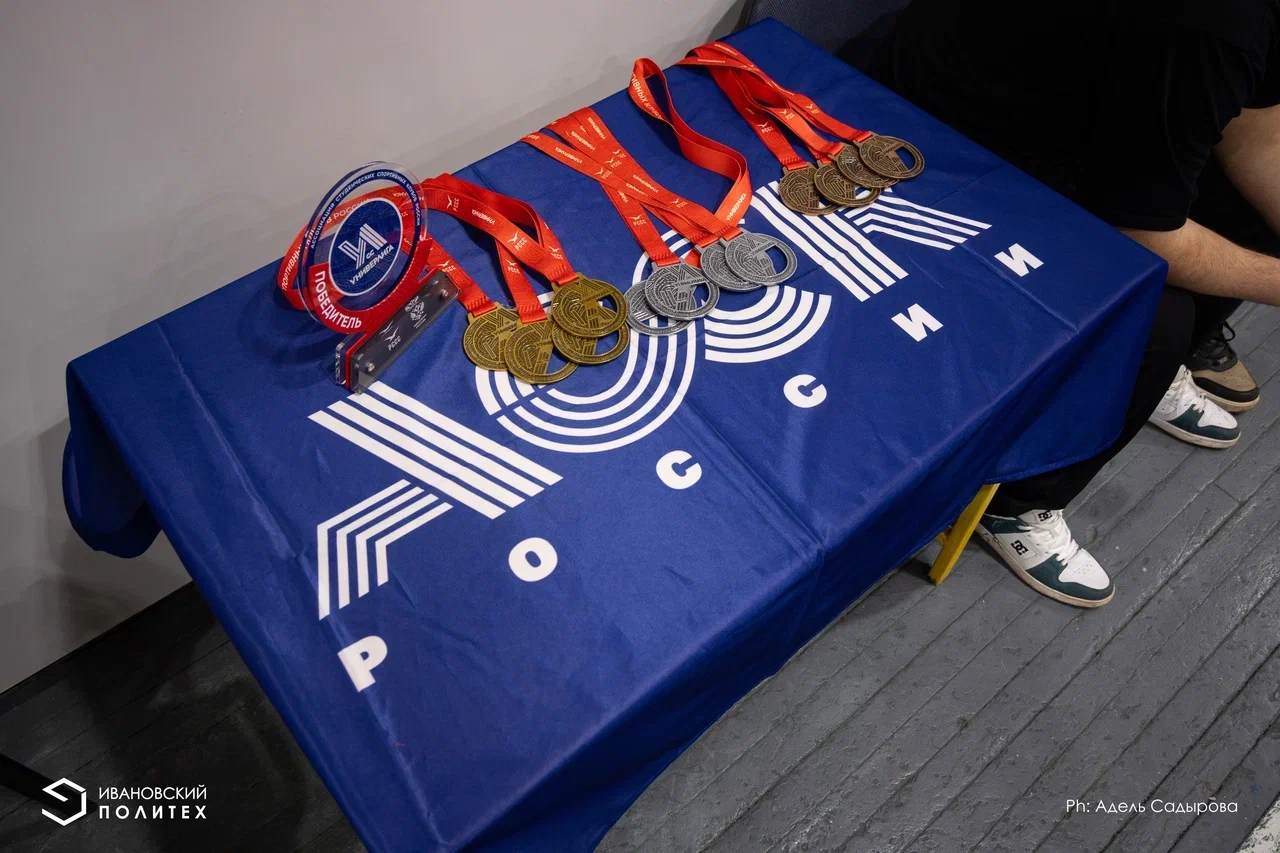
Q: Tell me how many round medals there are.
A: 12